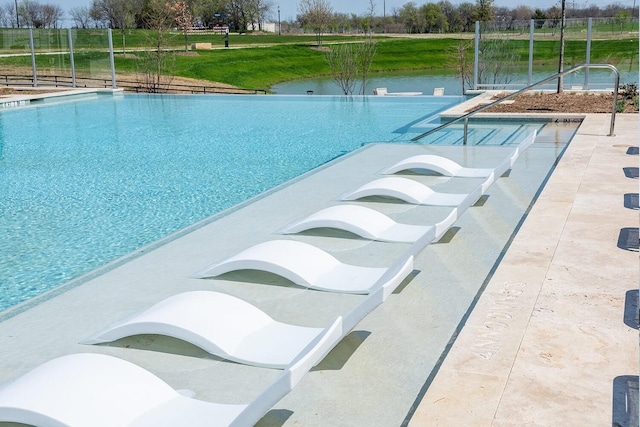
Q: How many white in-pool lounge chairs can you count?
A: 6